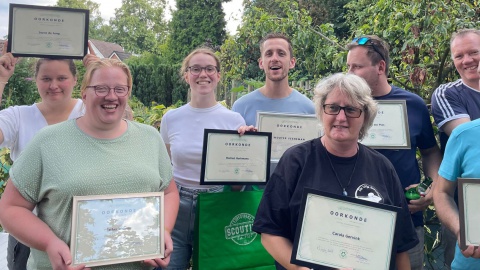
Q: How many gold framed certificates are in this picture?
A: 1